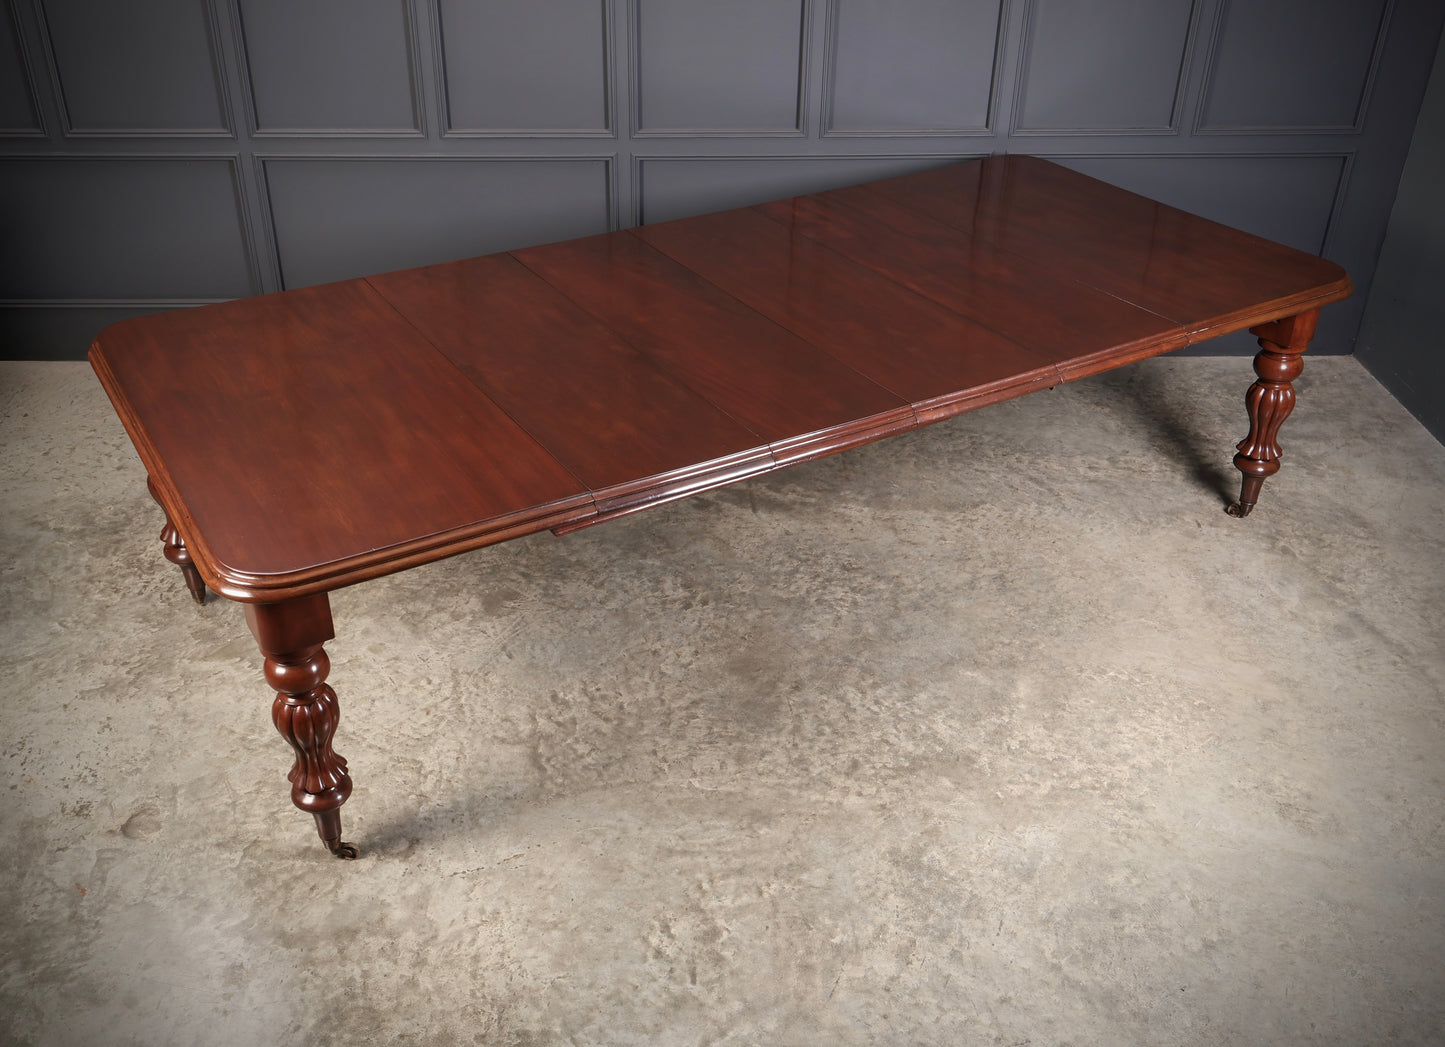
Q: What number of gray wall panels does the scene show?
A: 12